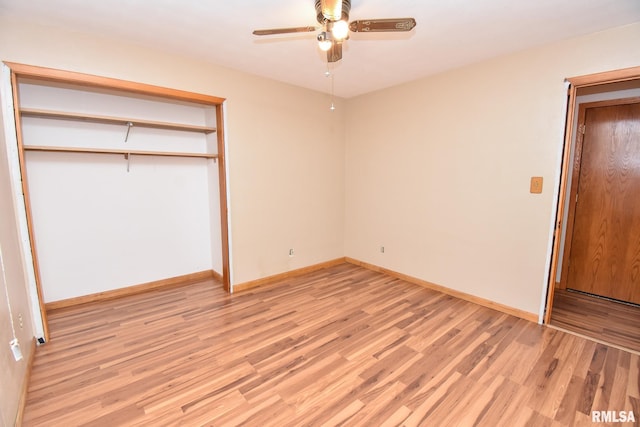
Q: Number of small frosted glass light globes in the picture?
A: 2